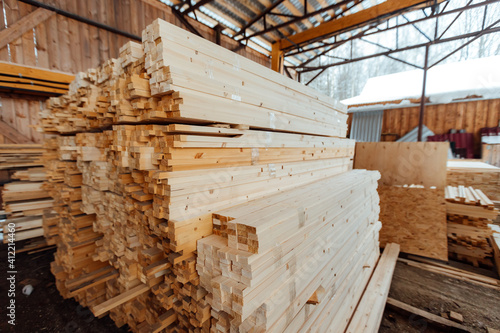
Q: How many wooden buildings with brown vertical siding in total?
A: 1